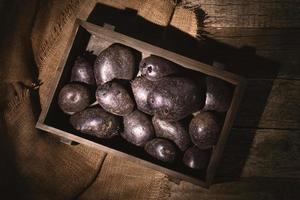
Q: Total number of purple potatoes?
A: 14